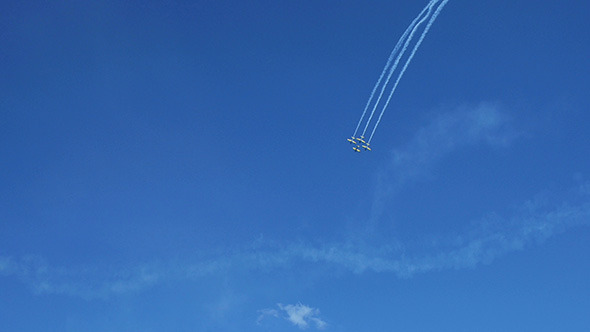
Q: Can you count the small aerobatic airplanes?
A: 4